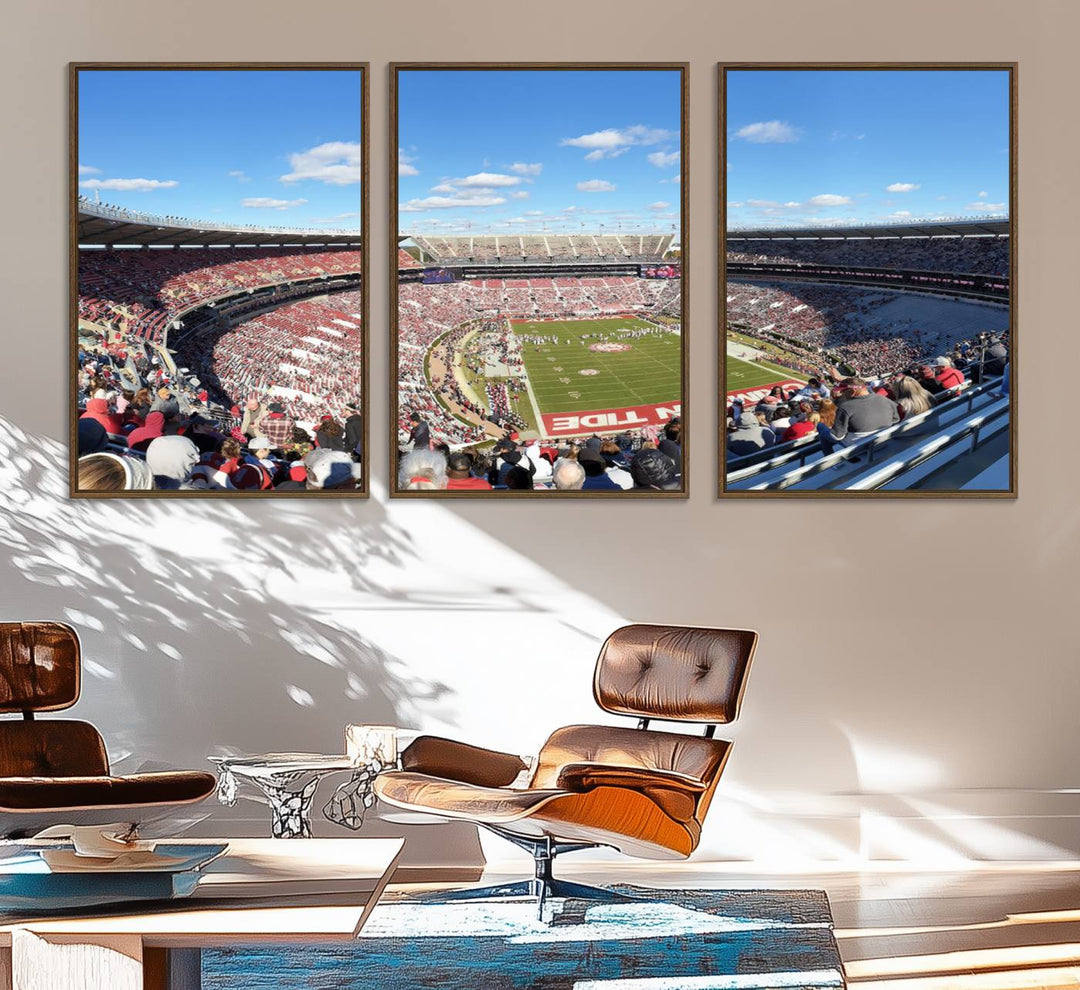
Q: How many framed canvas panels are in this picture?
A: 3